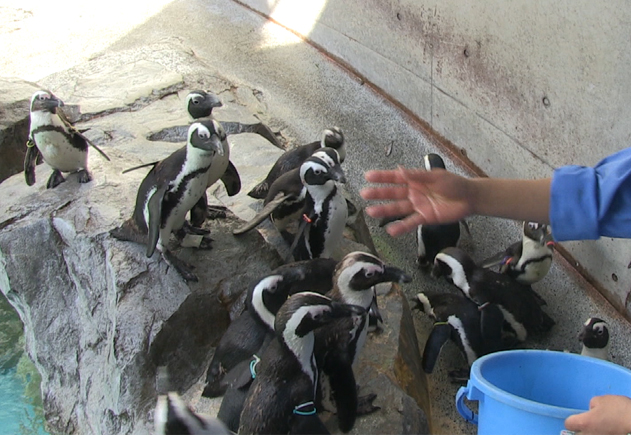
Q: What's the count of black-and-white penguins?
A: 15